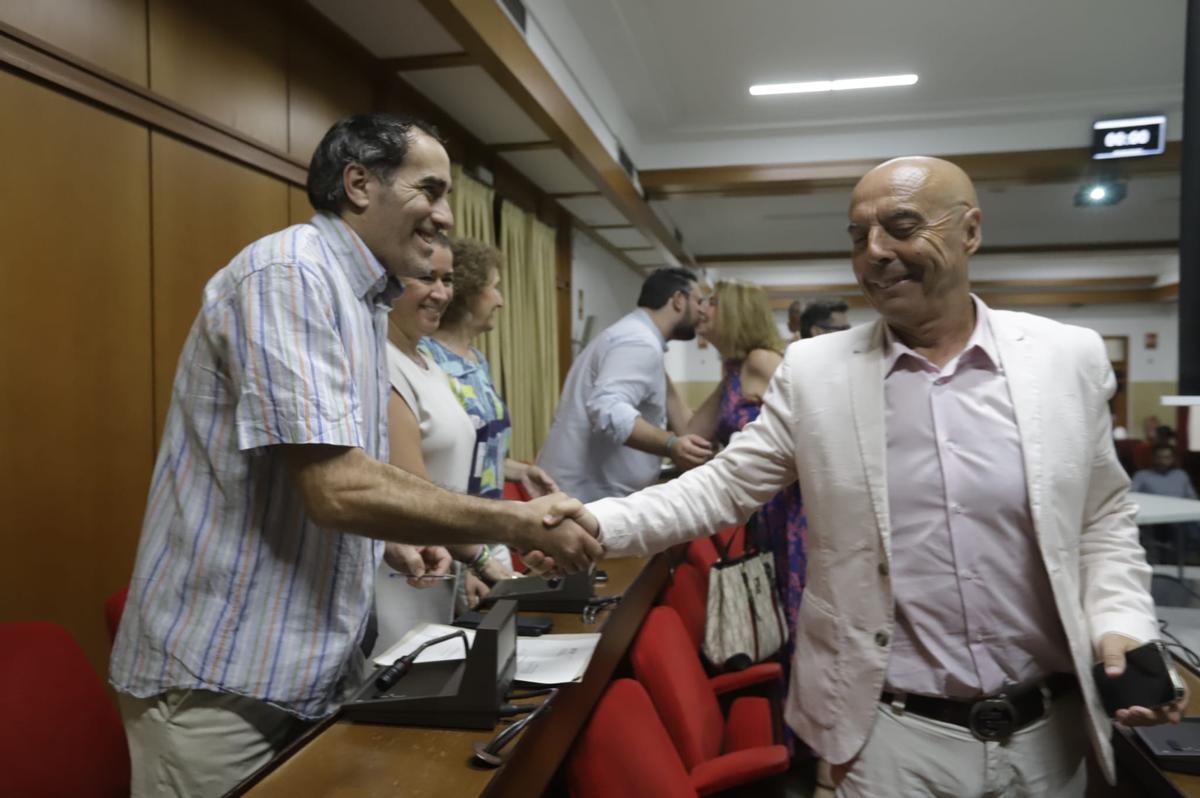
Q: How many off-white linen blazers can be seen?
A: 1